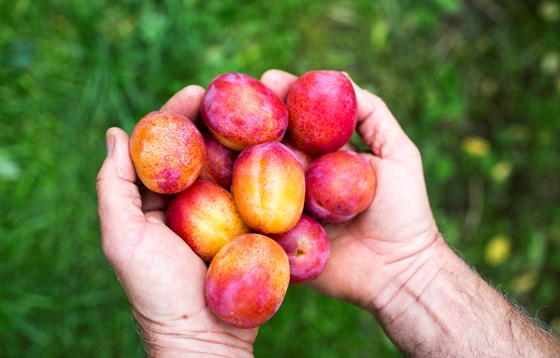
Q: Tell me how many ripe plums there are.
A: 9